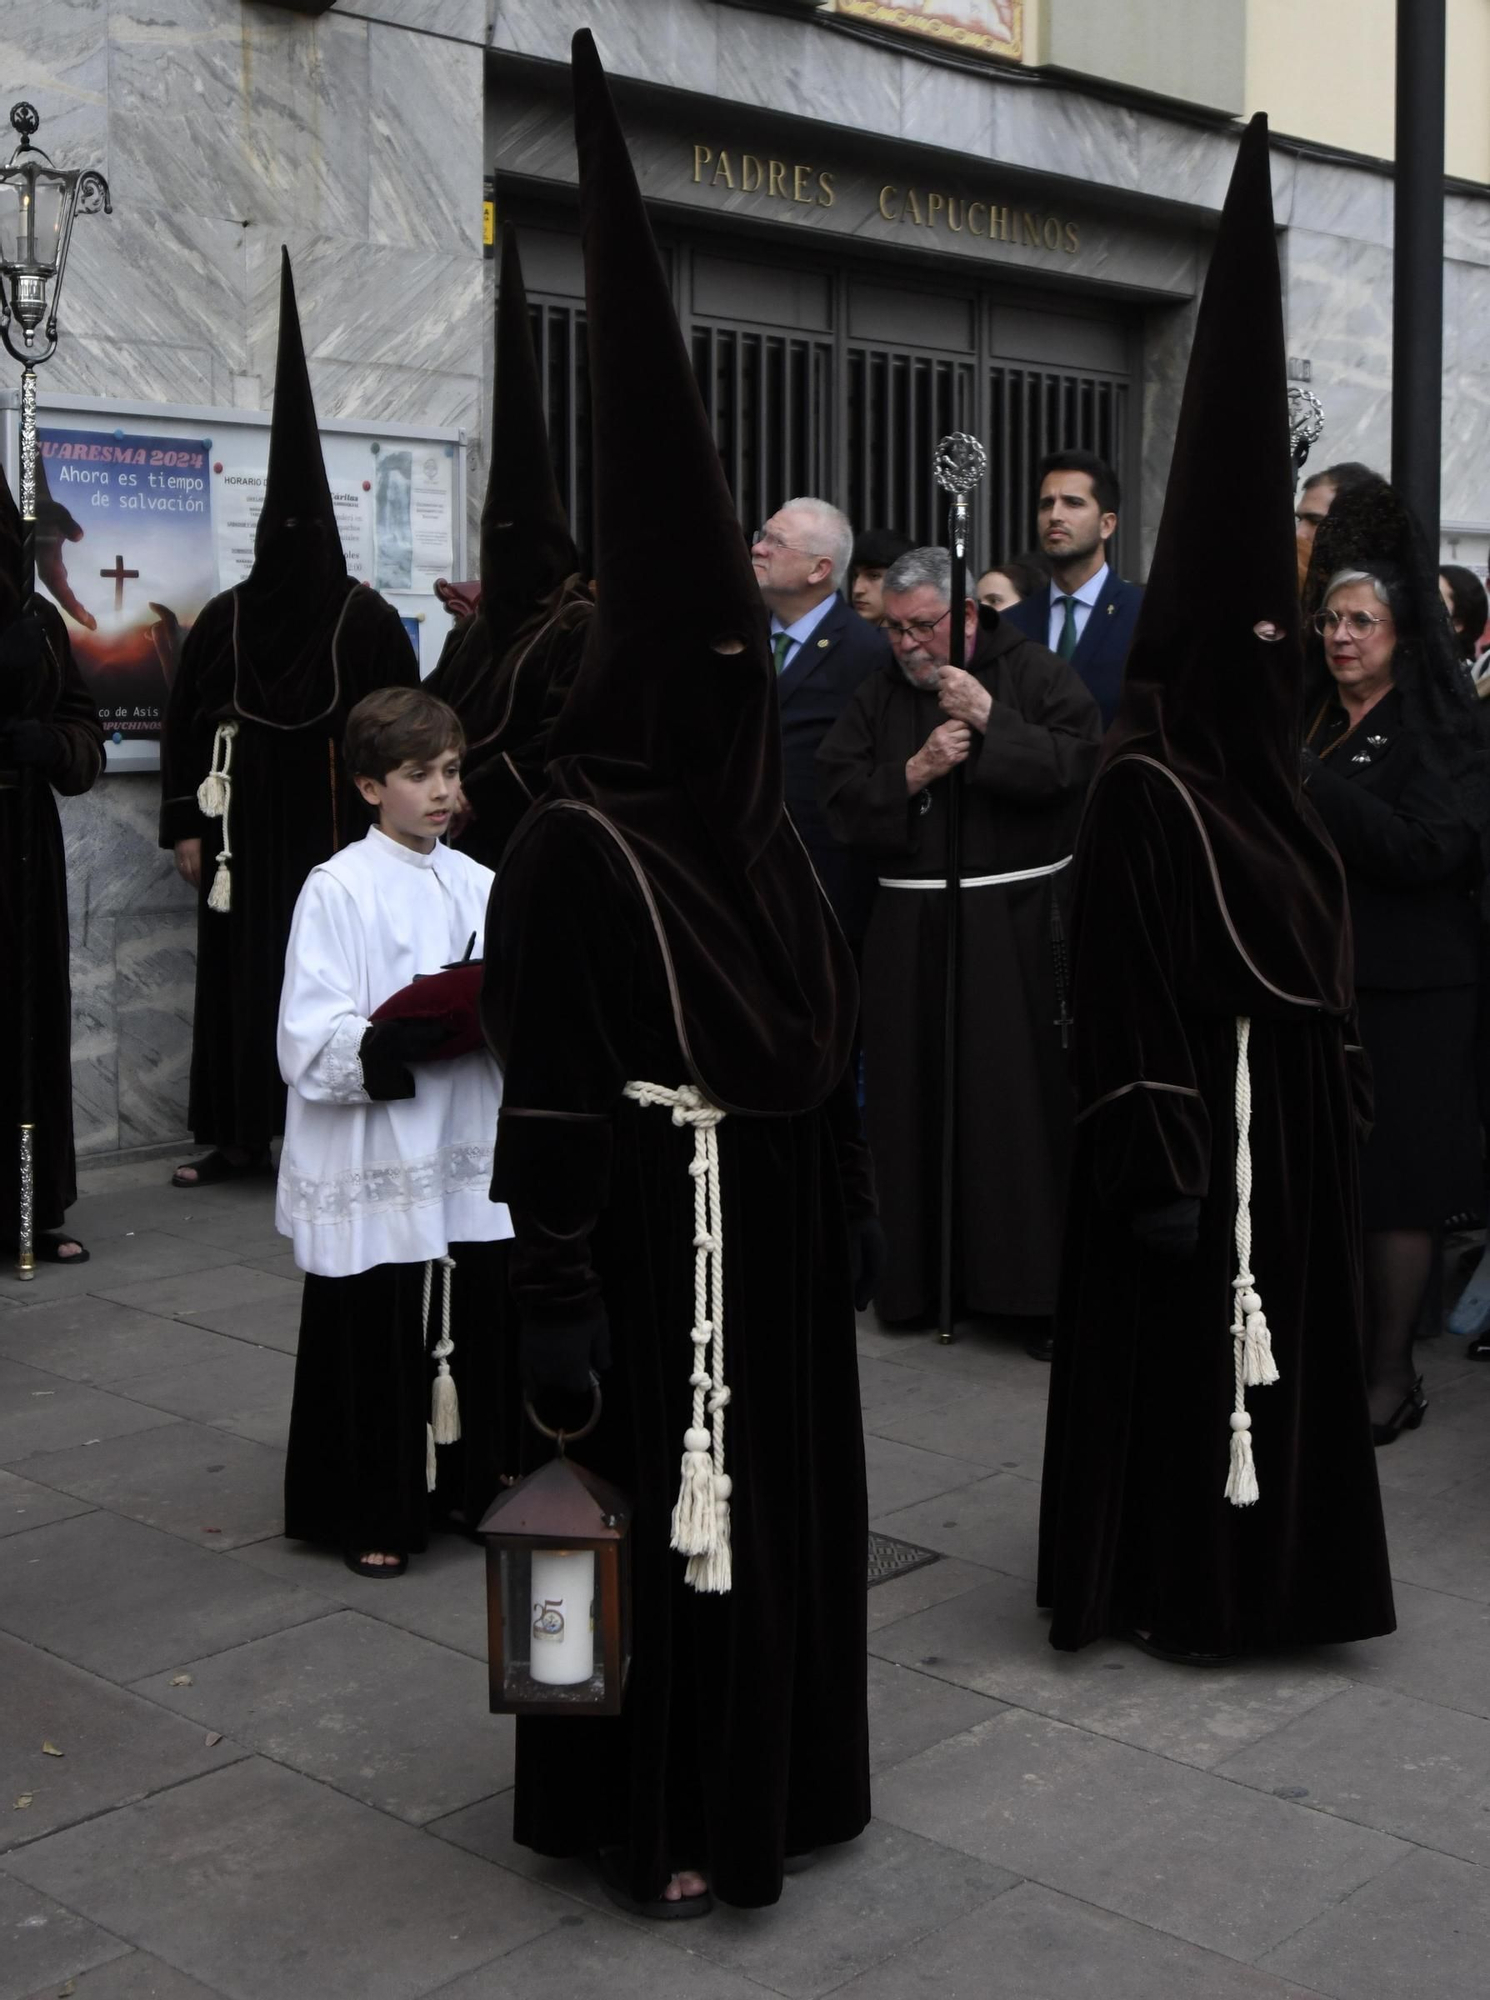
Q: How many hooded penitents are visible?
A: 5